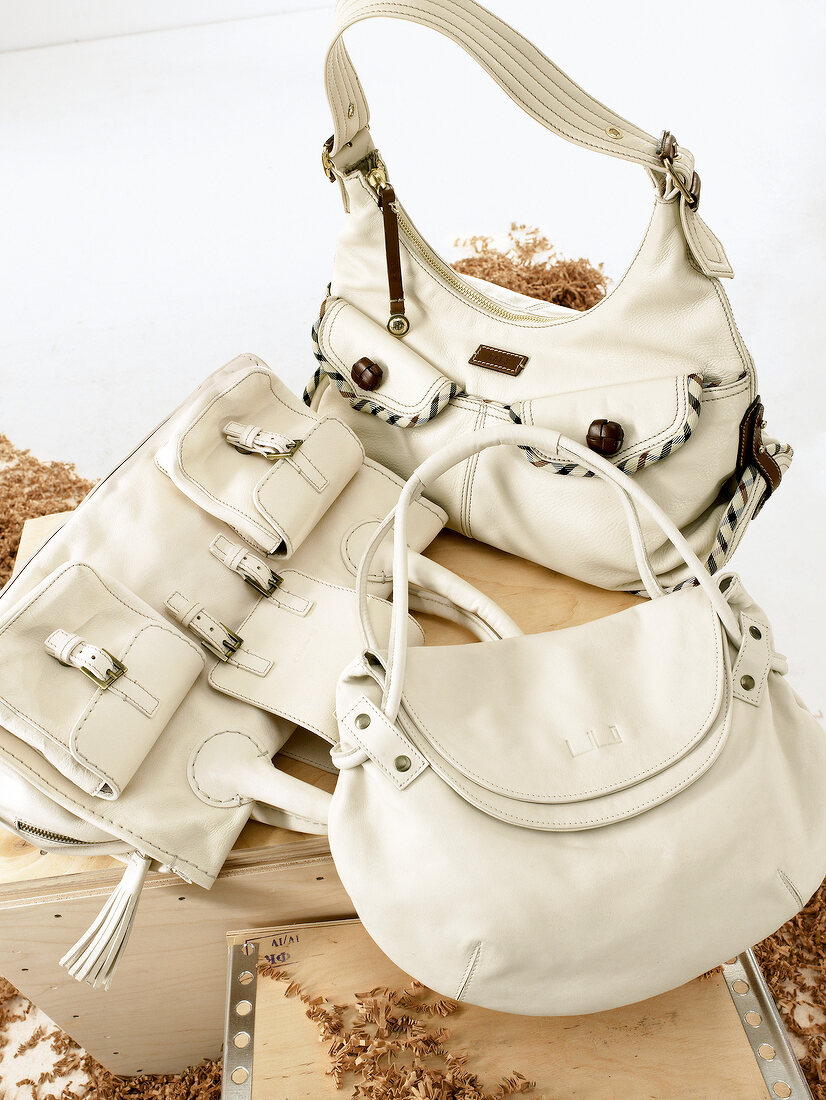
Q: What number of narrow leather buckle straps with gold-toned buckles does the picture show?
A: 4